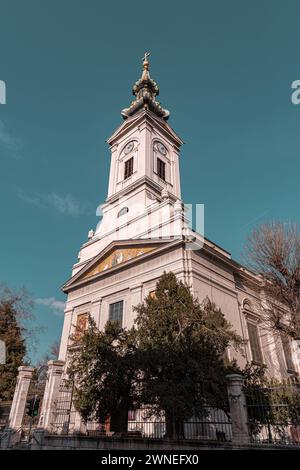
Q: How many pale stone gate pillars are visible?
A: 3